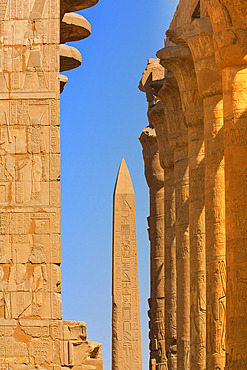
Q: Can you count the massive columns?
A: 6